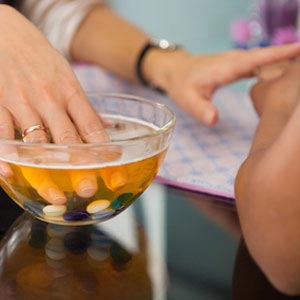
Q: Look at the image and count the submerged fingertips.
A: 4